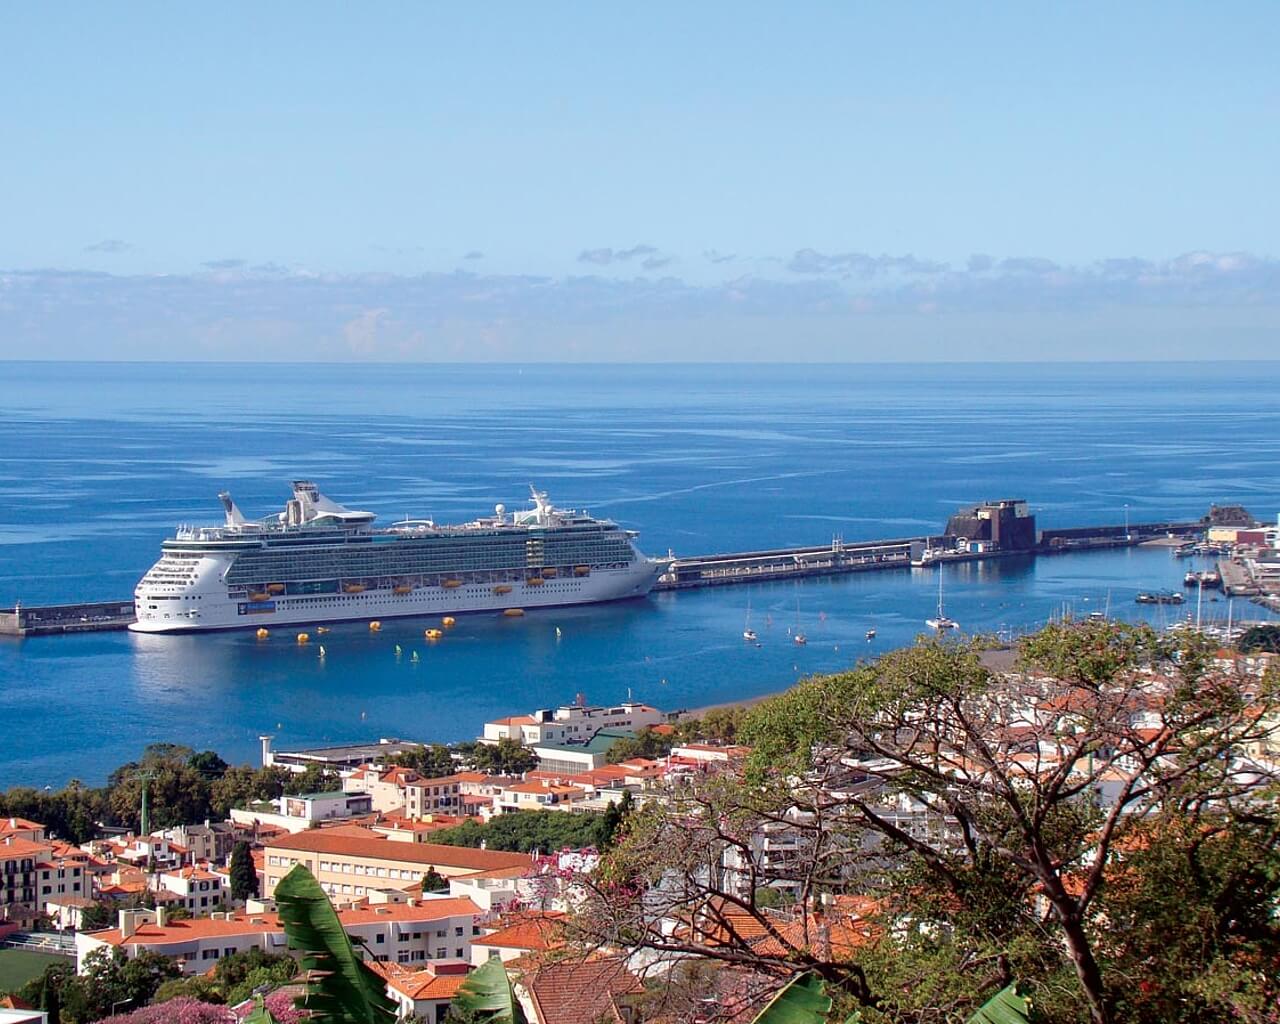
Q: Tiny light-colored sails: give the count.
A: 4